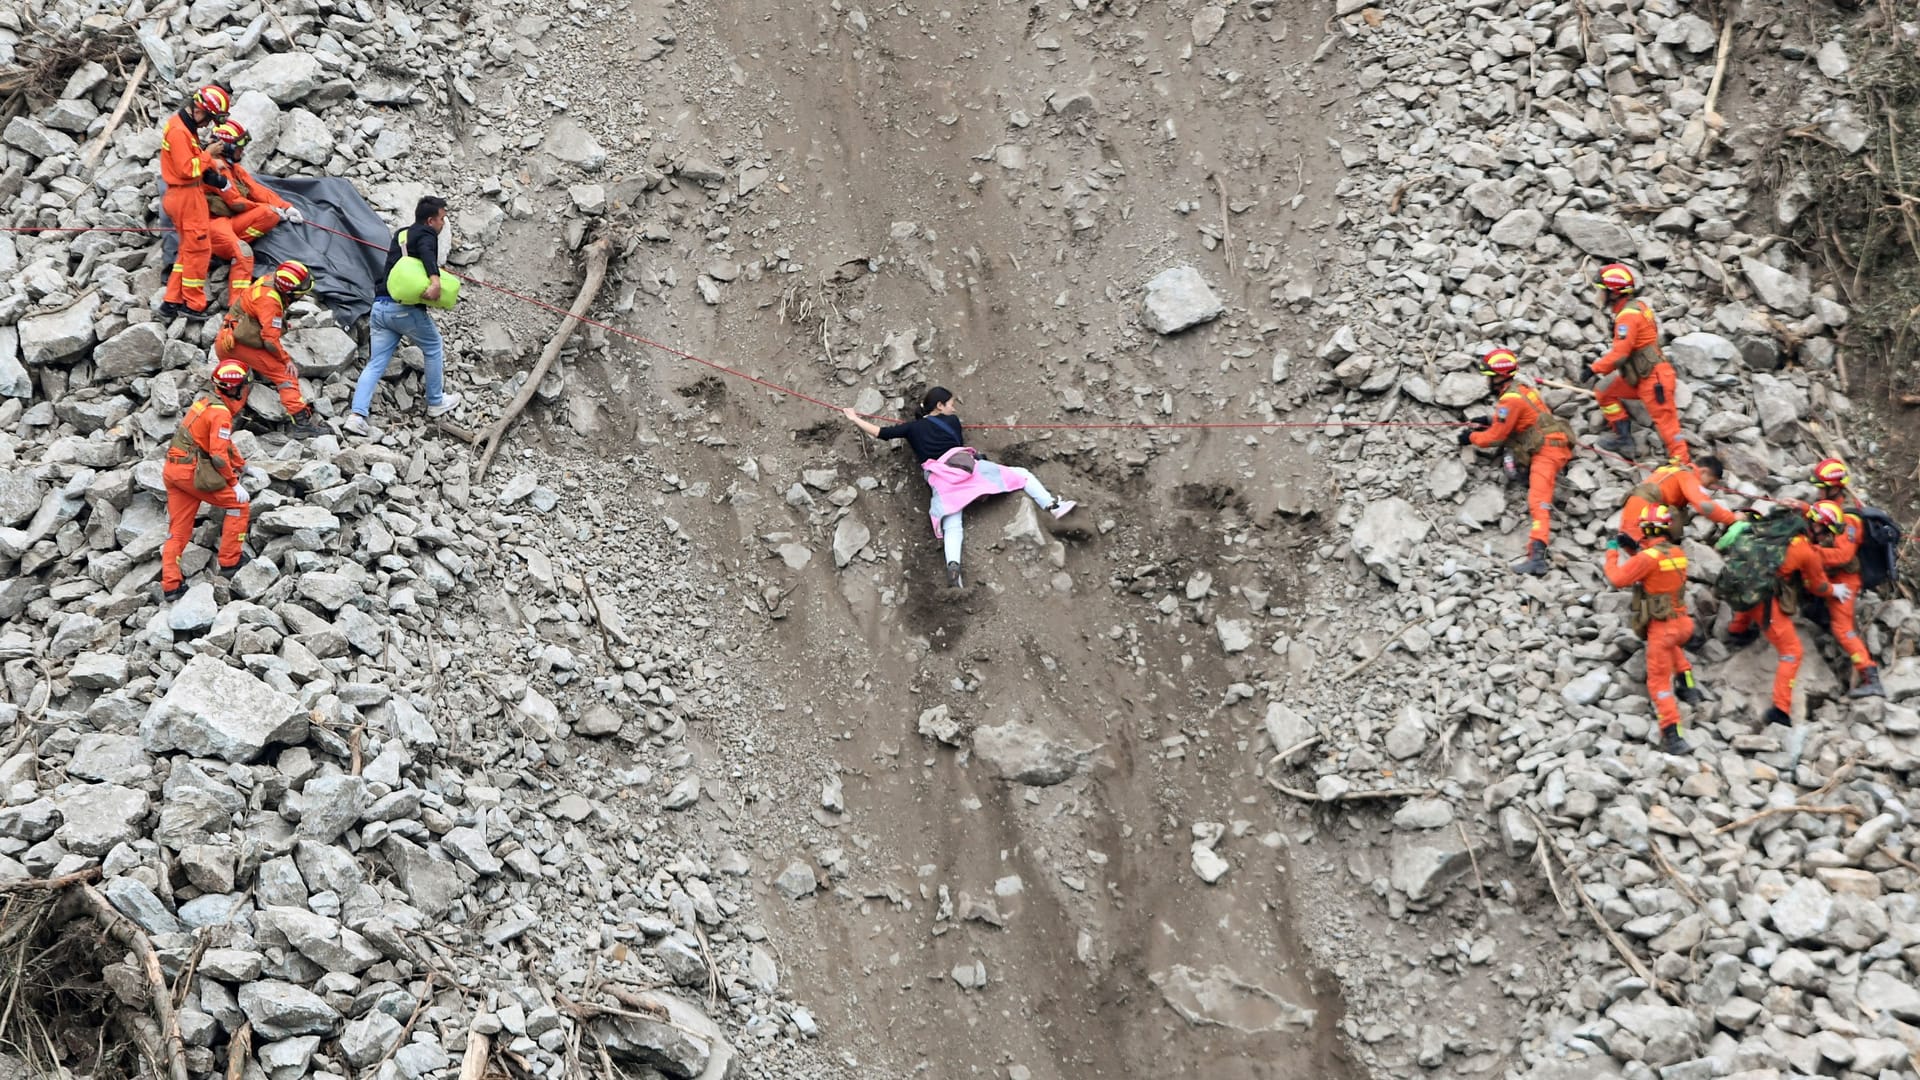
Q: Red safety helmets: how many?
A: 9